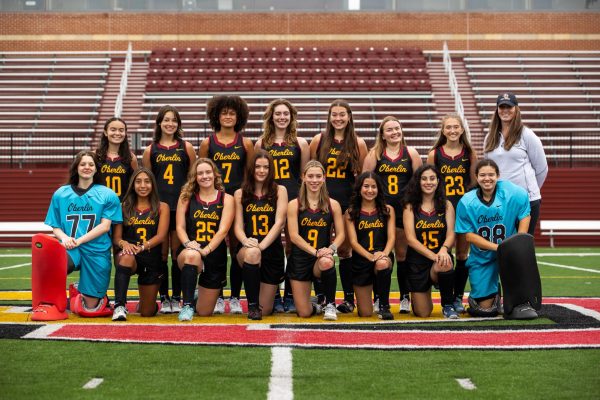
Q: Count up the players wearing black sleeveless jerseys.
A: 13